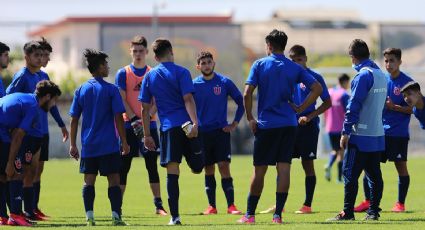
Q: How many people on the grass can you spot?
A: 14